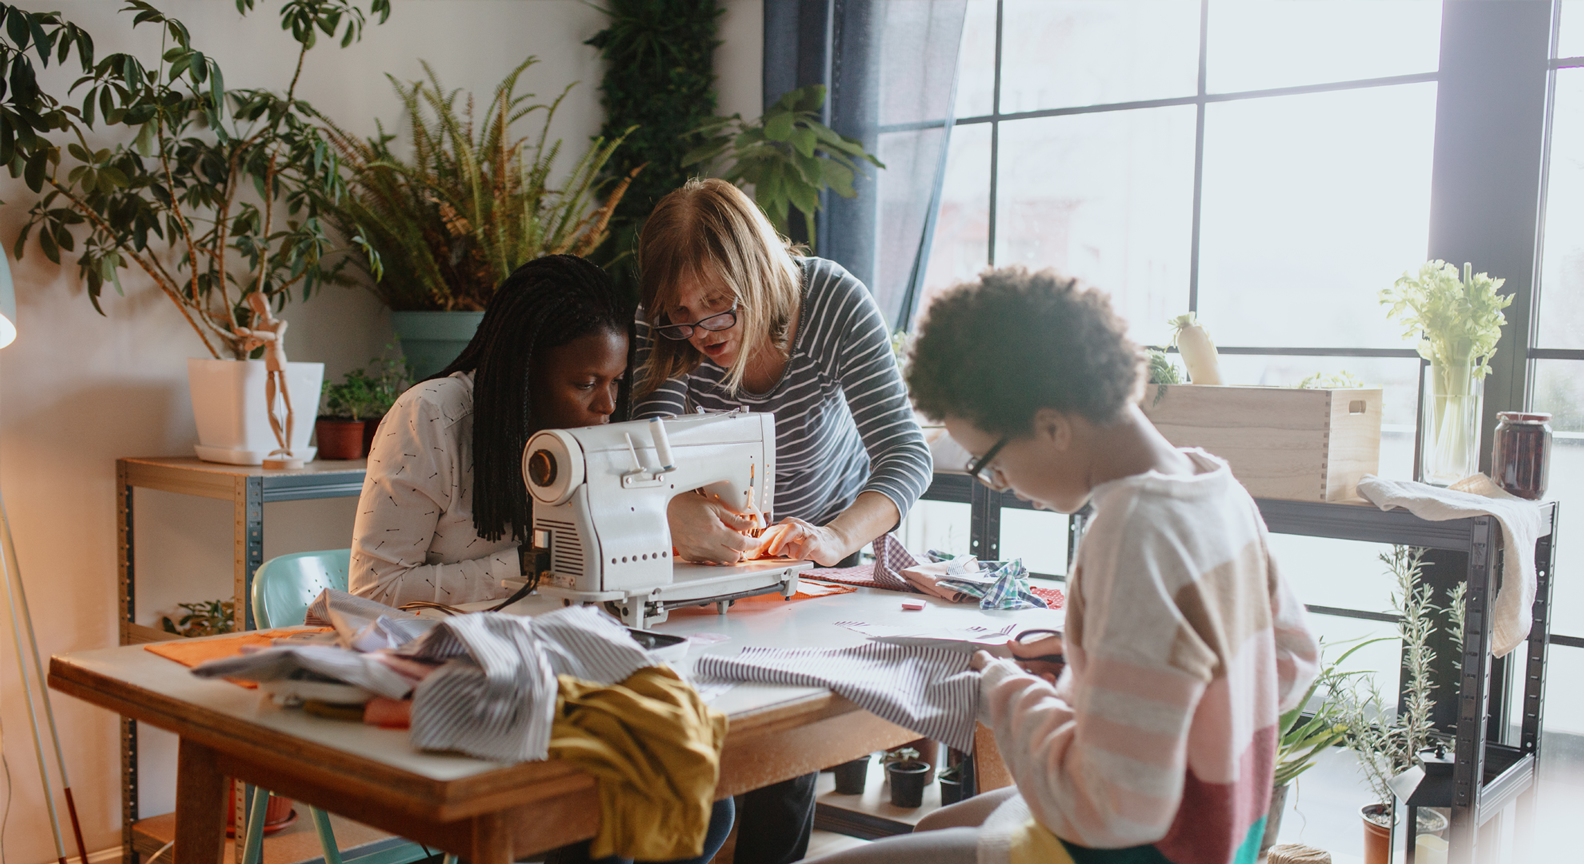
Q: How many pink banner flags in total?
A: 0